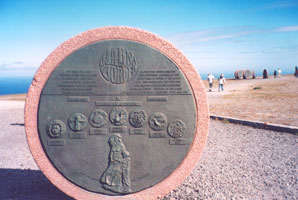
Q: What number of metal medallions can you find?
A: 7